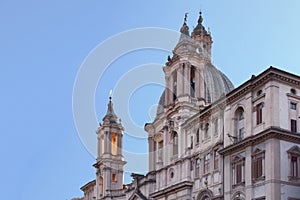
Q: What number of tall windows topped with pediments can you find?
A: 3